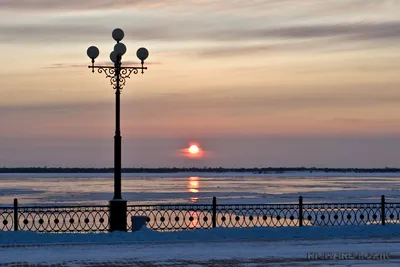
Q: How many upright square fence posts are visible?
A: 4